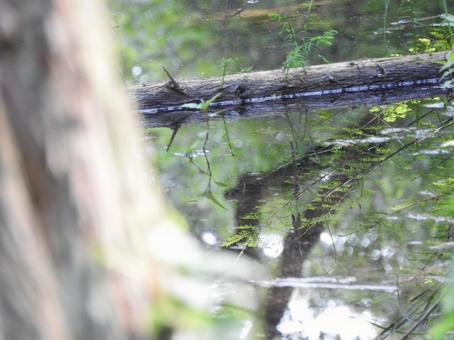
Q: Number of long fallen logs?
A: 1